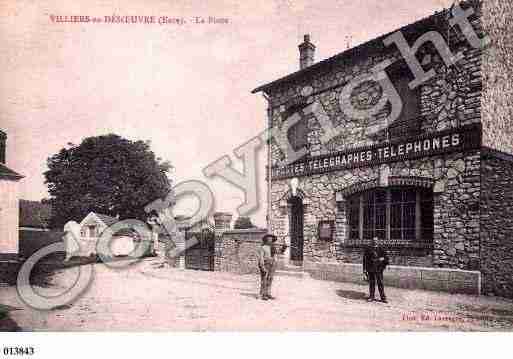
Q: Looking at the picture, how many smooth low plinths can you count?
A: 1